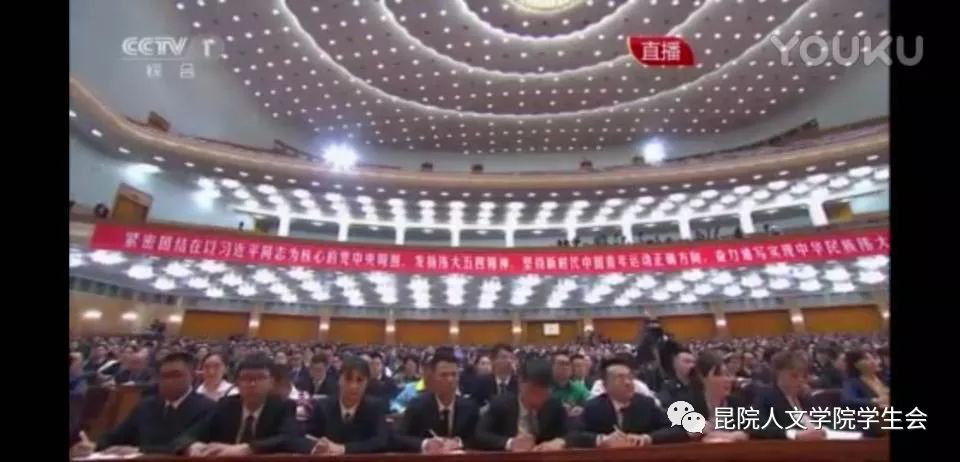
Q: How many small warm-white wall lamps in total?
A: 12